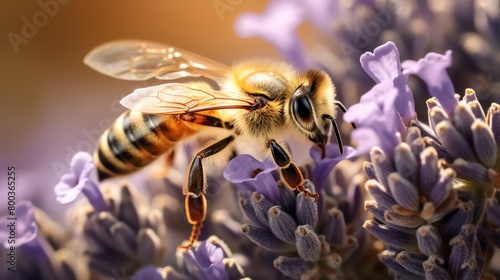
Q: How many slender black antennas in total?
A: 2